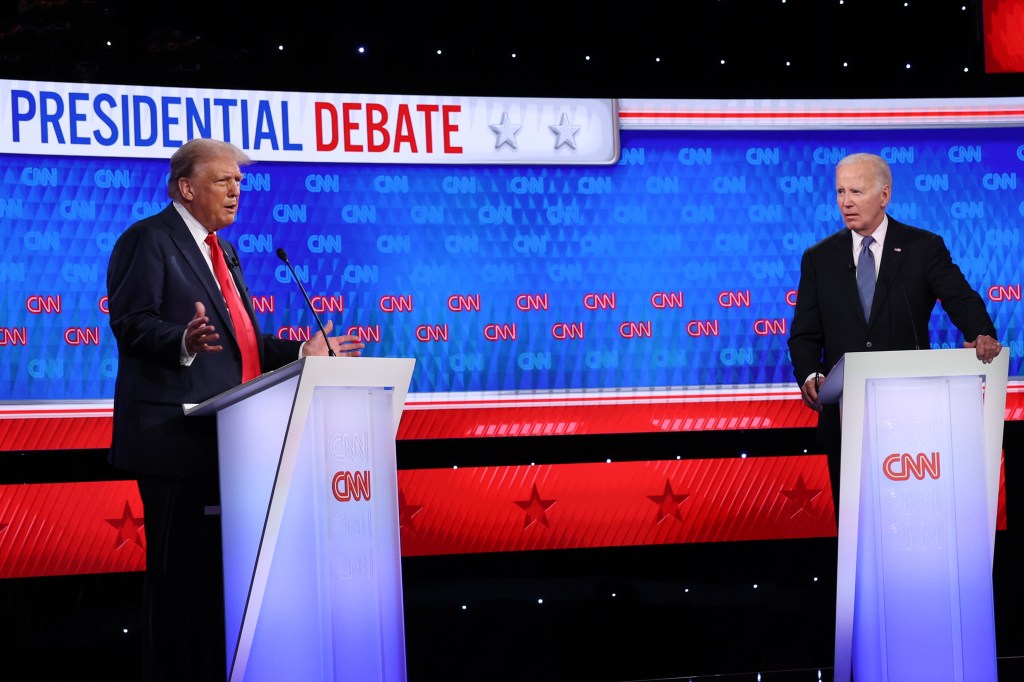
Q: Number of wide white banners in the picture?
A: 1